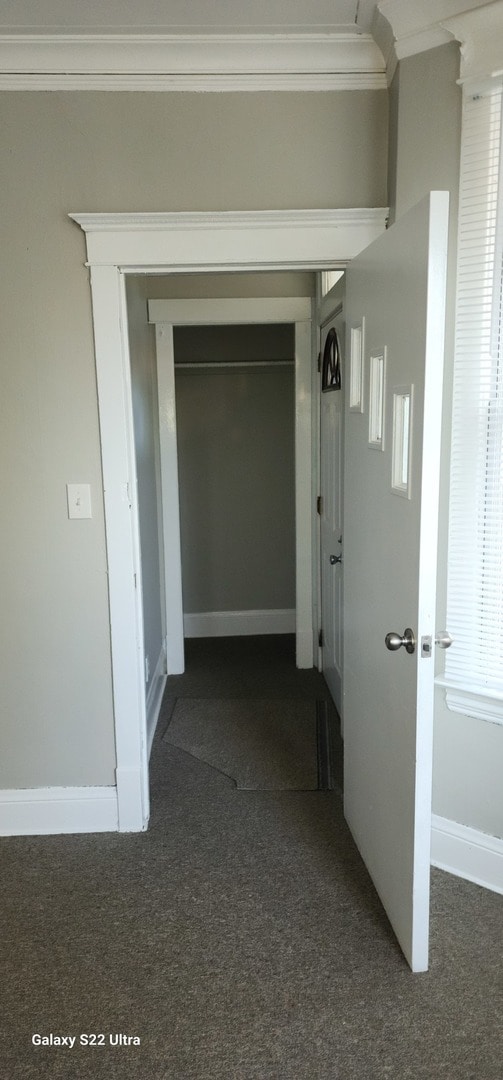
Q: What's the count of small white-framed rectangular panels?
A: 3